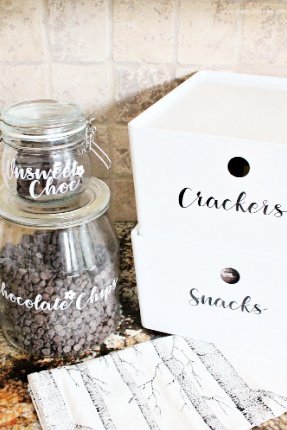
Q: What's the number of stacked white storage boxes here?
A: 2